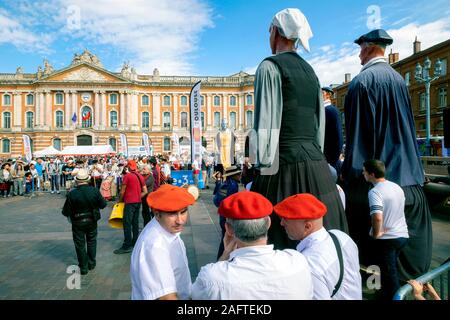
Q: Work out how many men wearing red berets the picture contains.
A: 3